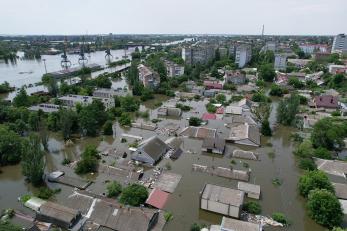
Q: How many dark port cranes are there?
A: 3